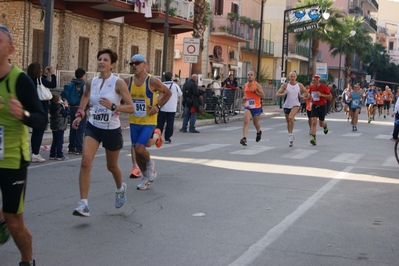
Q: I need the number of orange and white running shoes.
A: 2